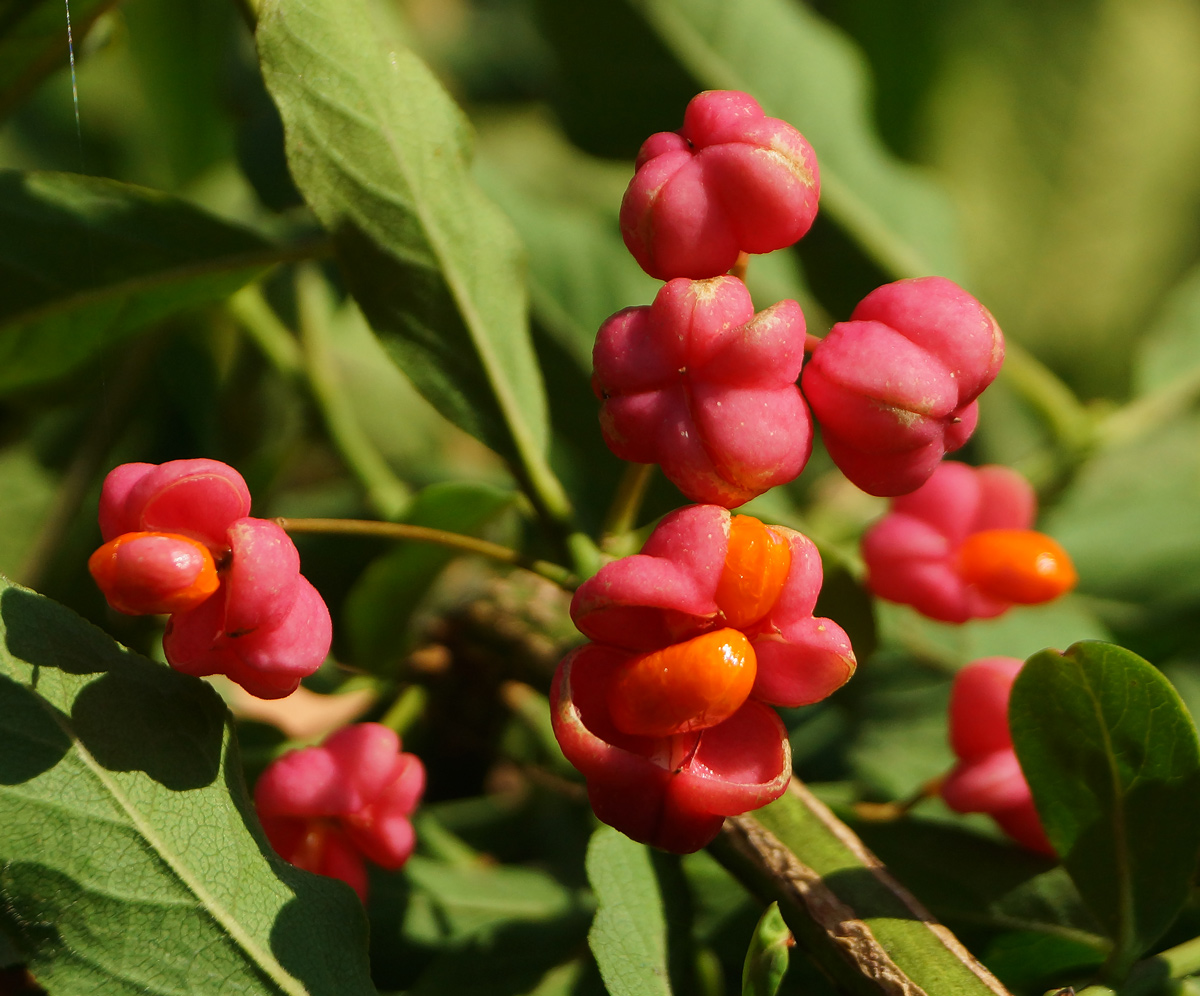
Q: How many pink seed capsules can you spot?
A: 8